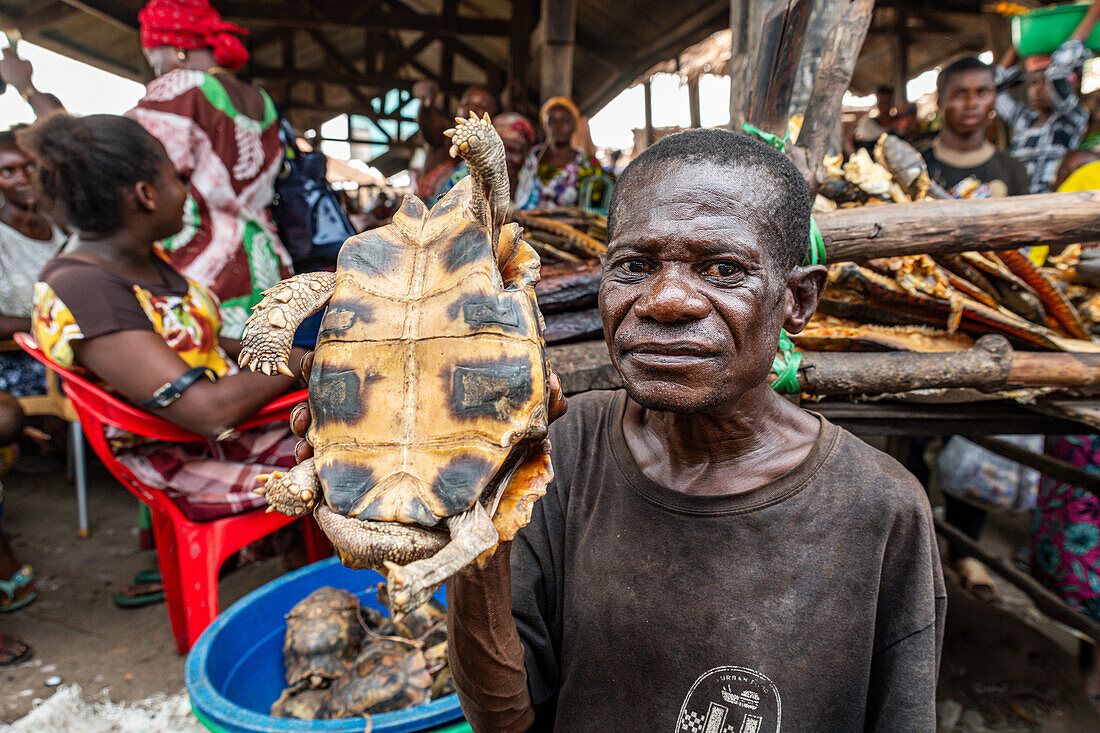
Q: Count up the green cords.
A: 3